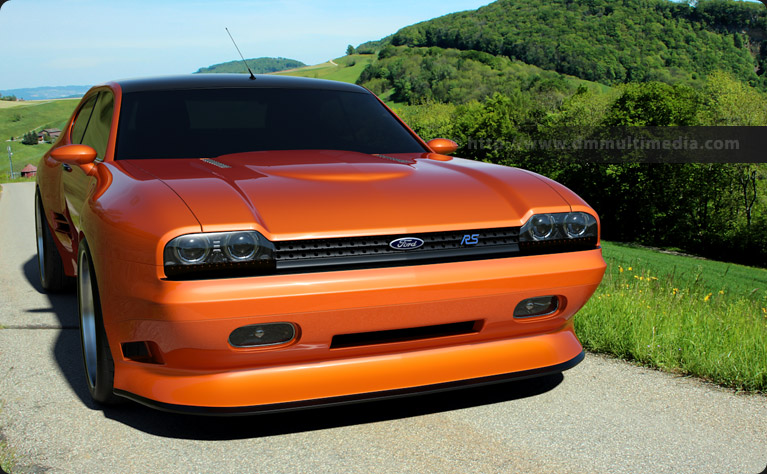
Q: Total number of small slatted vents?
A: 2